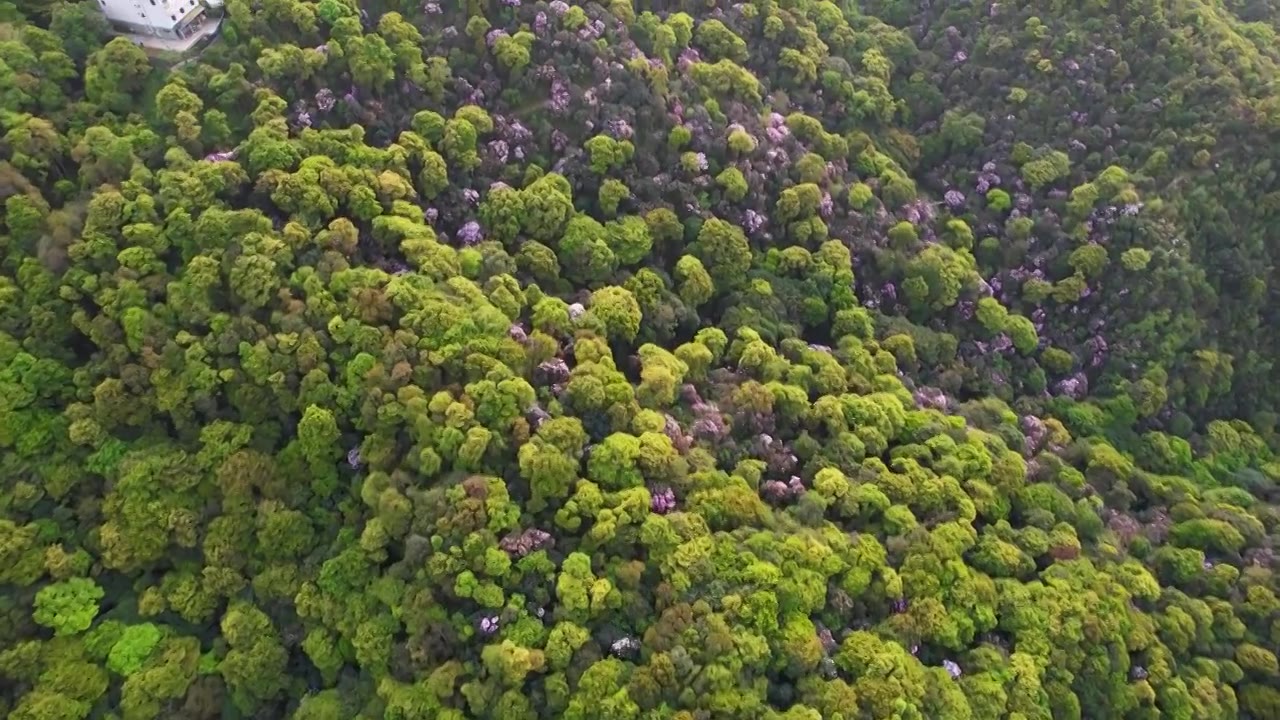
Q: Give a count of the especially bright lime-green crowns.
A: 2